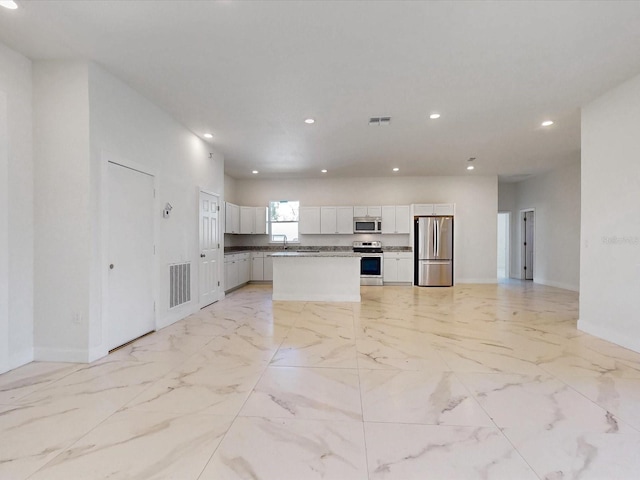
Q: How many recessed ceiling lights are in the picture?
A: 9